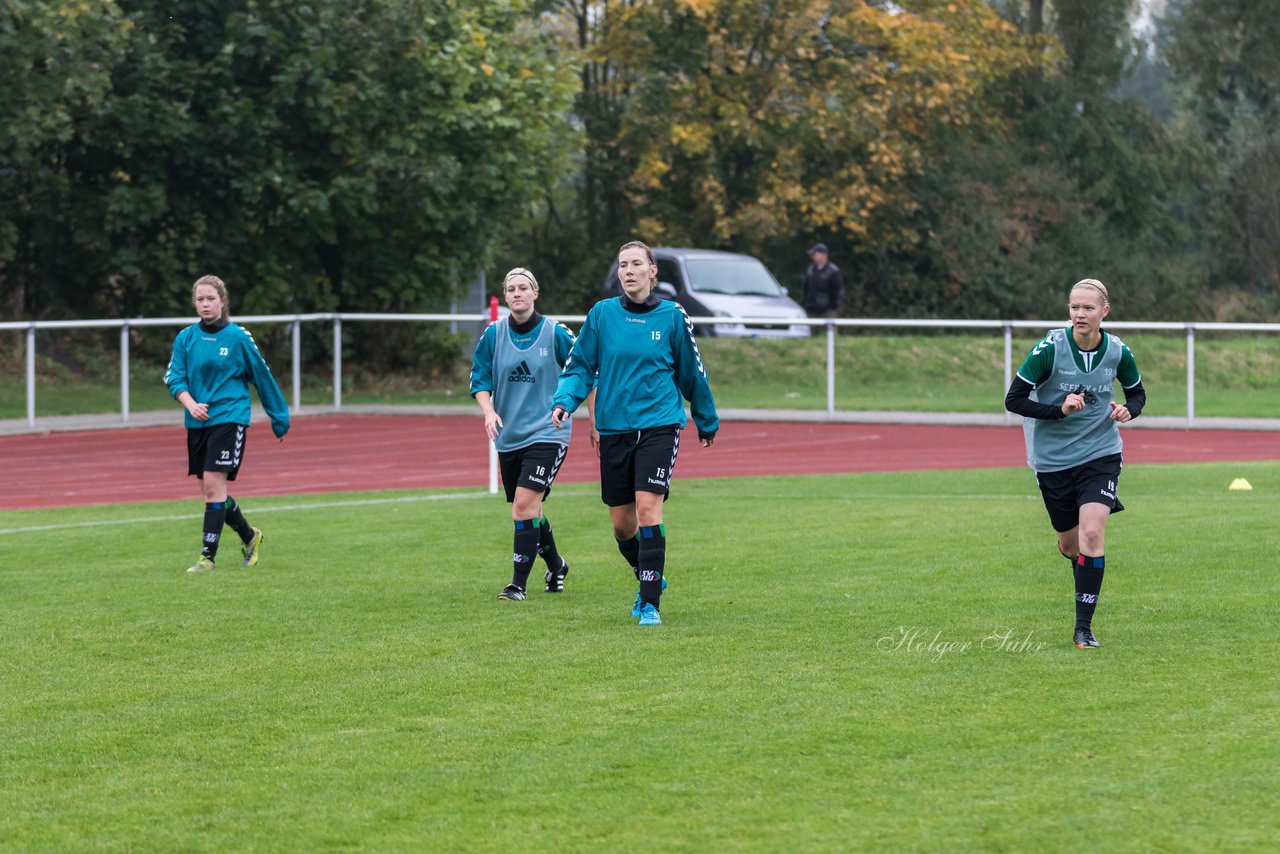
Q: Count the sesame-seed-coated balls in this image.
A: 0